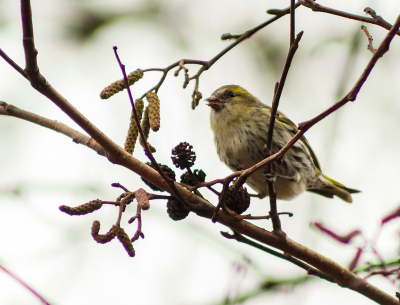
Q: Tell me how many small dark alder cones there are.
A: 5